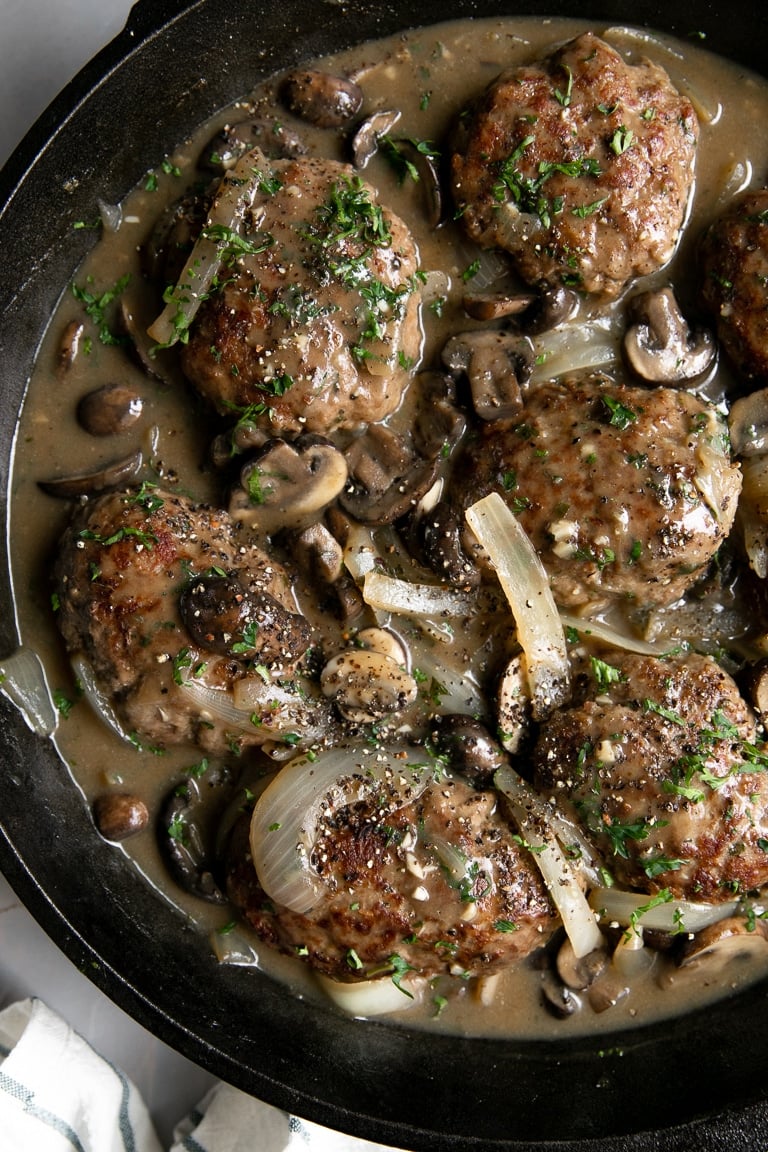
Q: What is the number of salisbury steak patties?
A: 7